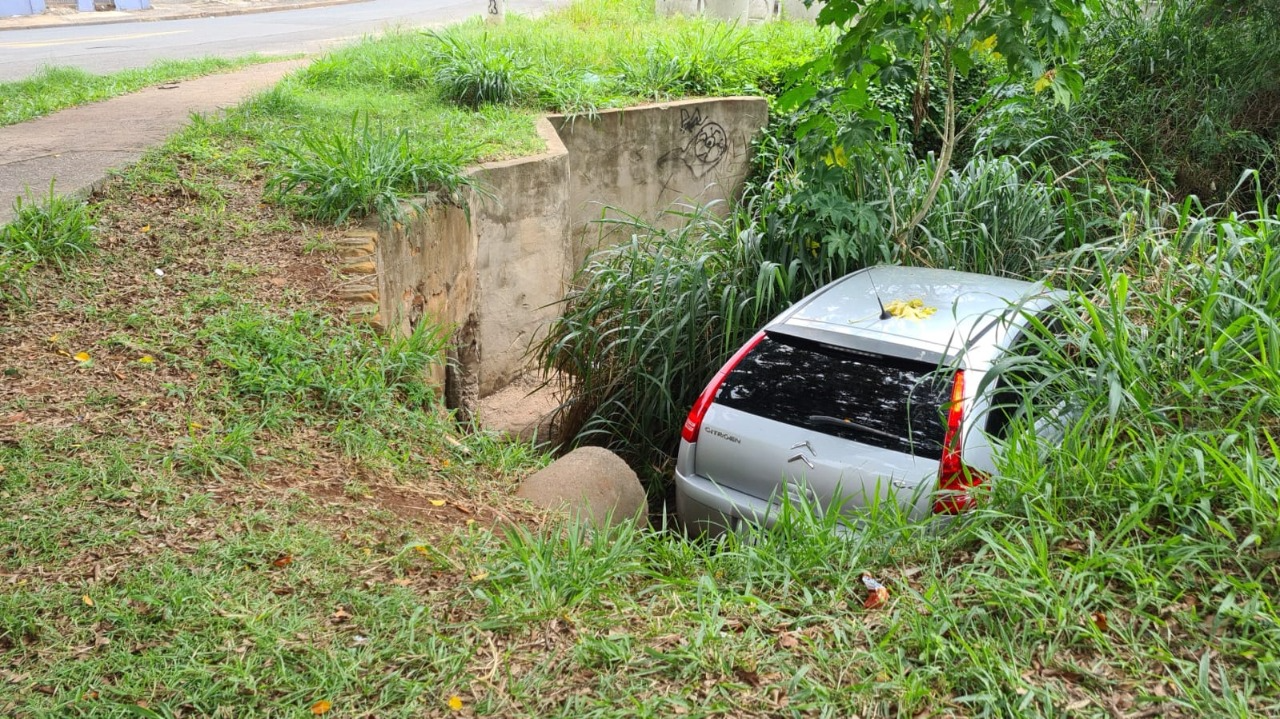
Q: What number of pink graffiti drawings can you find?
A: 0